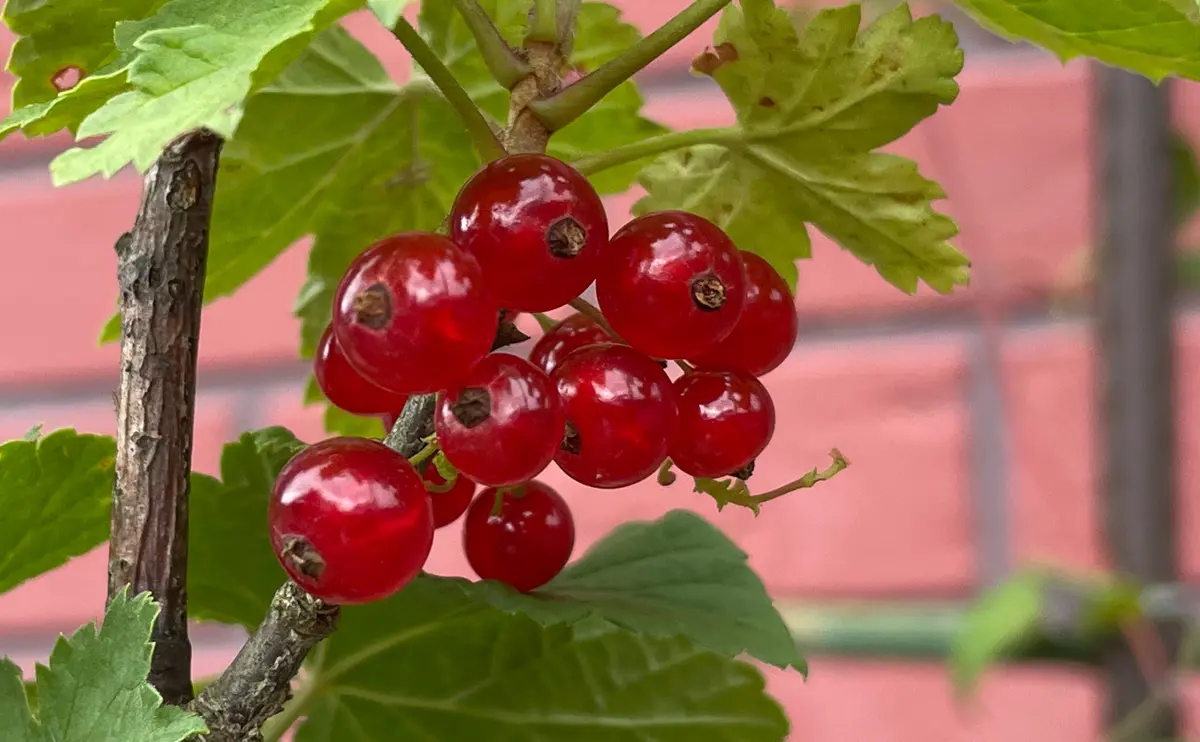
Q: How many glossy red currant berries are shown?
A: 12